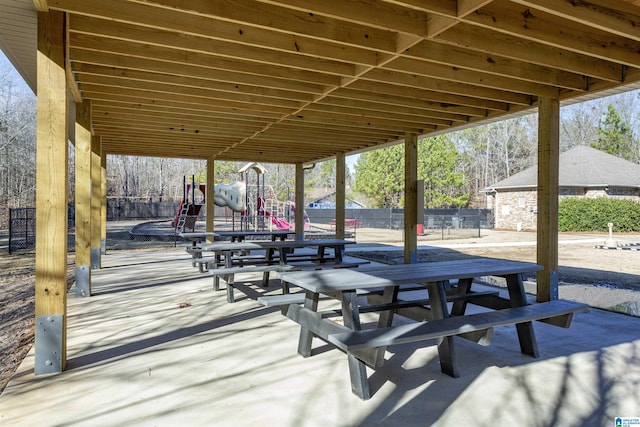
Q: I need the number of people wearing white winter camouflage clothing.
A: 0